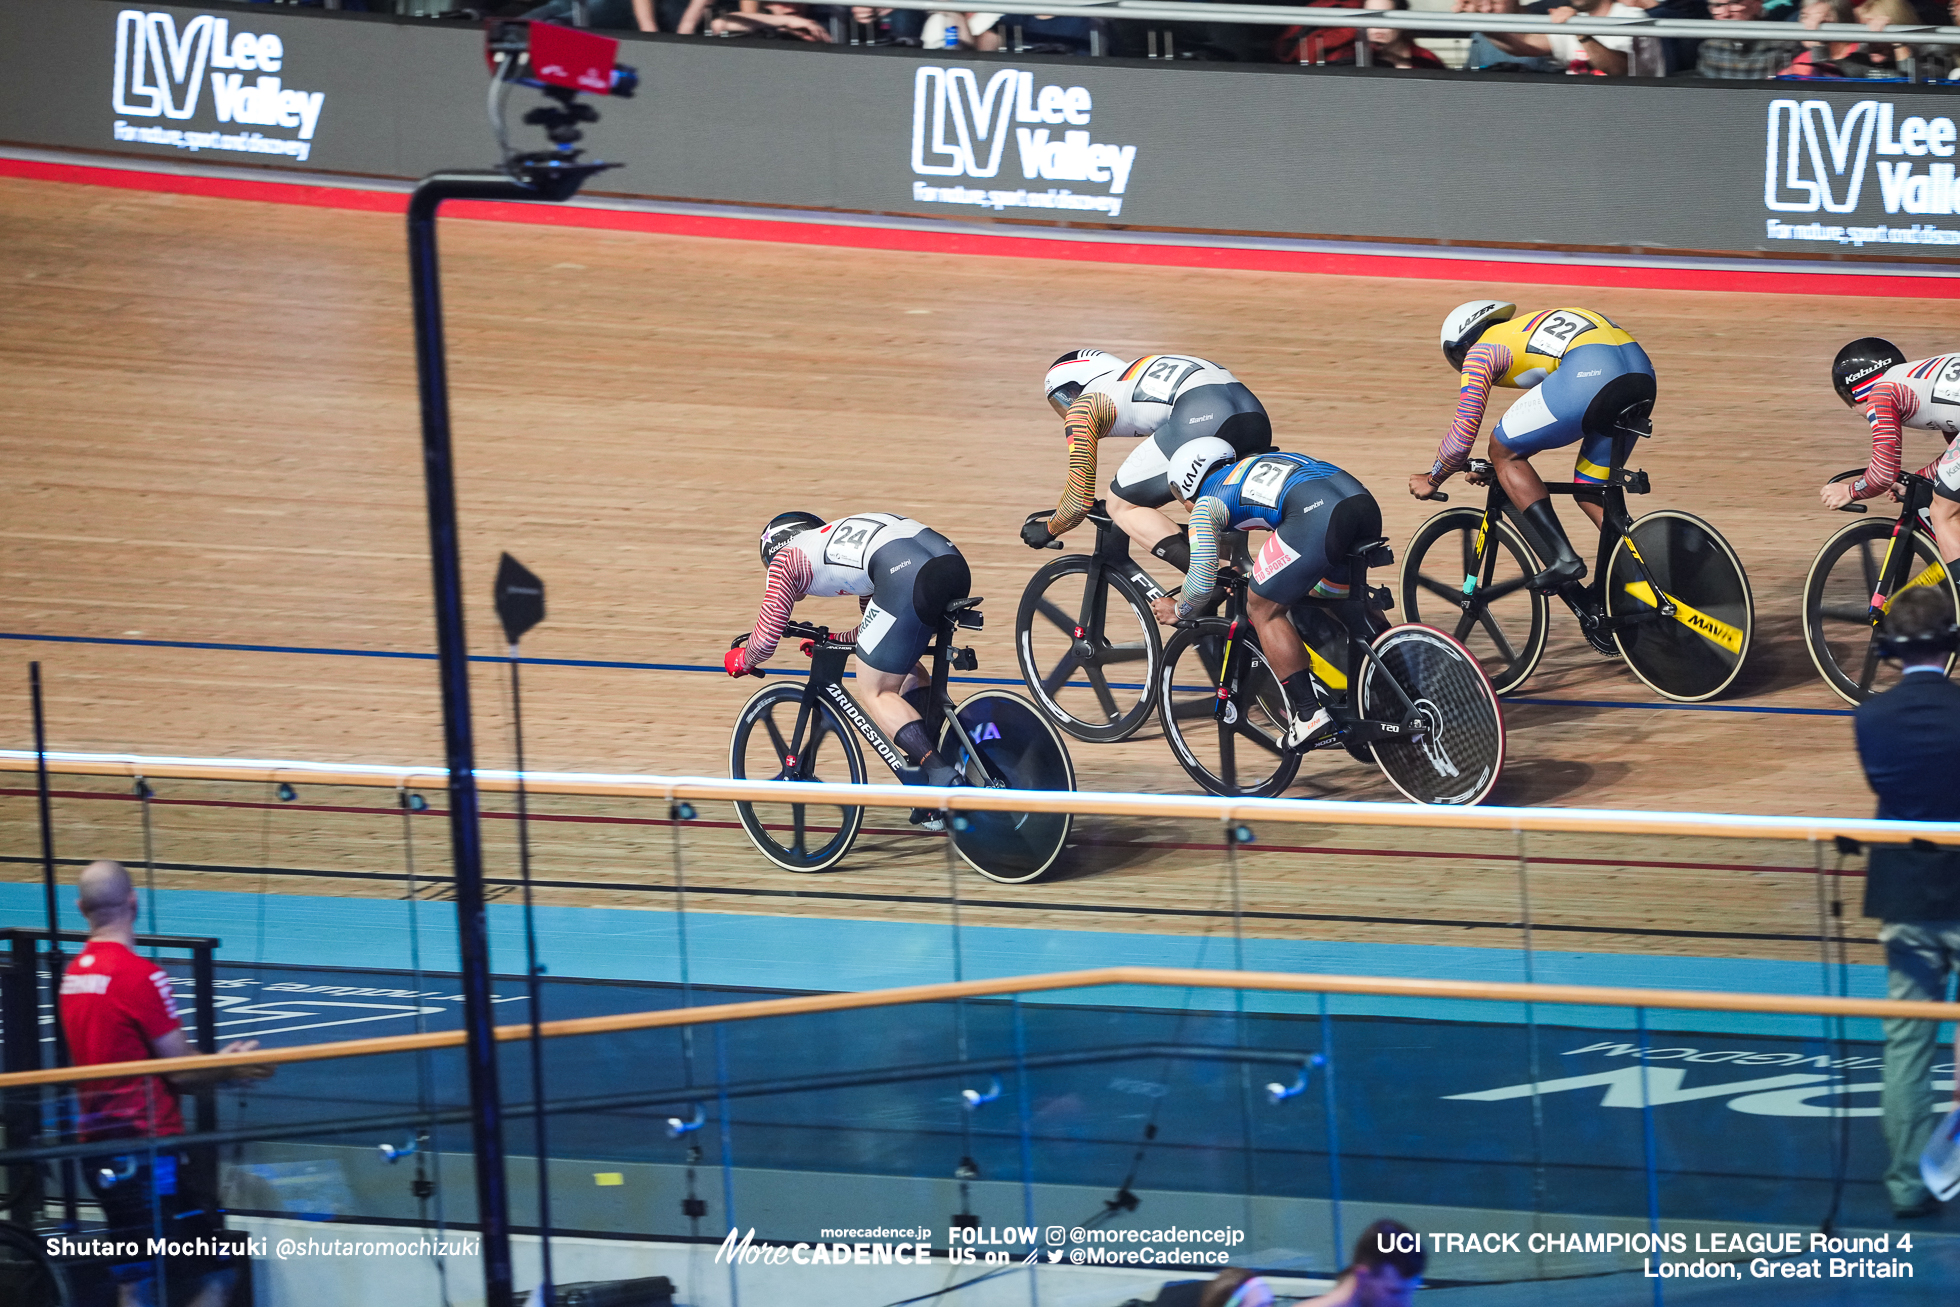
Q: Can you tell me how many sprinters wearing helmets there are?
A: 5